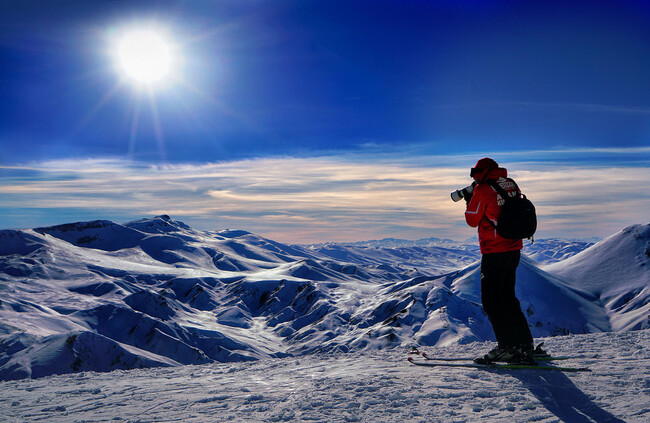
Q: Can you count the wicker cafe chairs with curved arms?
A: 0